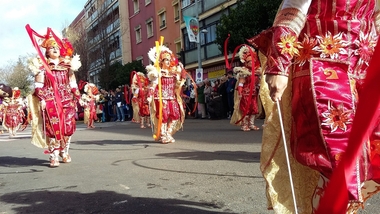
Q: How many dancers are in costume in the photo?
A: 7